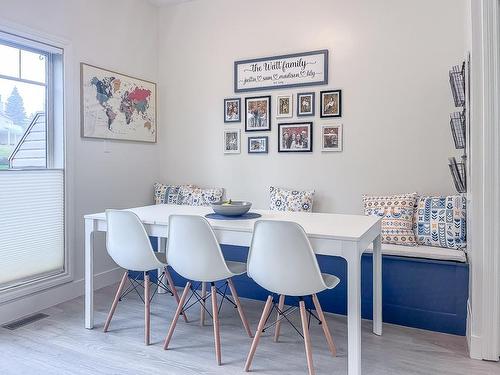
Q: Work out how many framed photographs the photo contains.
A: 9